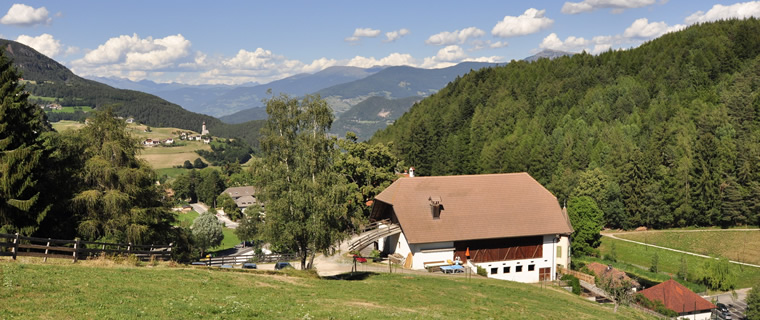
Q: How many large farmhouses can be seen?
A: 1